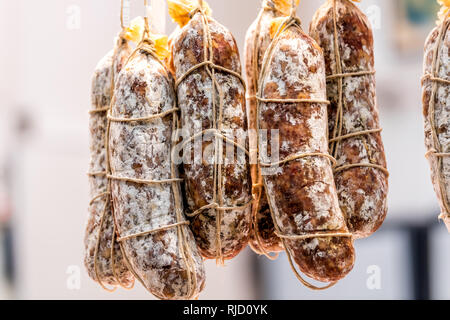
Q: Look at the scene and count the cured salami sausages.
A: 7